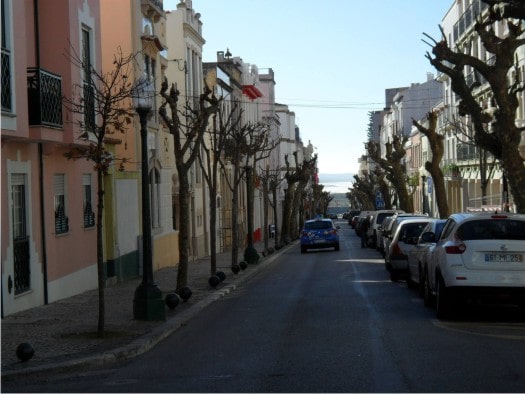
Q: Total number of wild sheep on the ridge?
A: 0